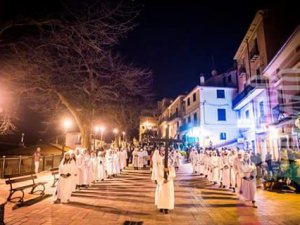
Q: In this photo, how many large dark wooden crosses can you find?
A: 1